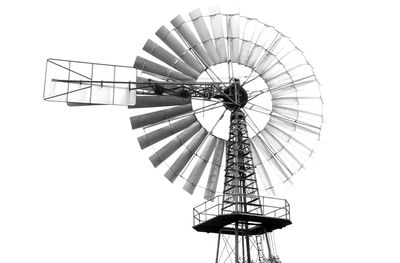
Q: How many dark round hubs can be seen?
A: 1